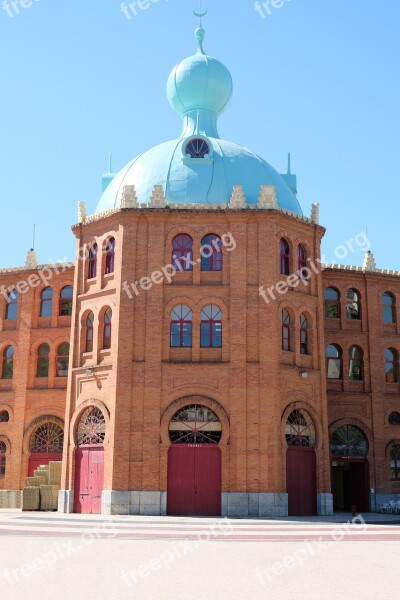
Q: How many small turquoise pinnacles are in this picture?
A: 2